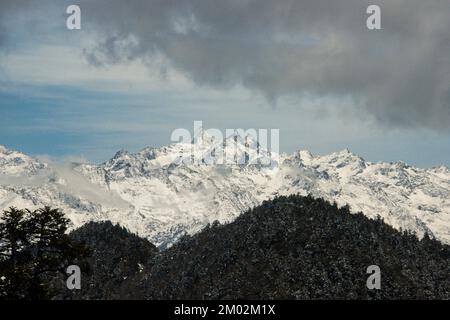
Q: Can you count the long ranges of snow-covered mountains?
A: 1